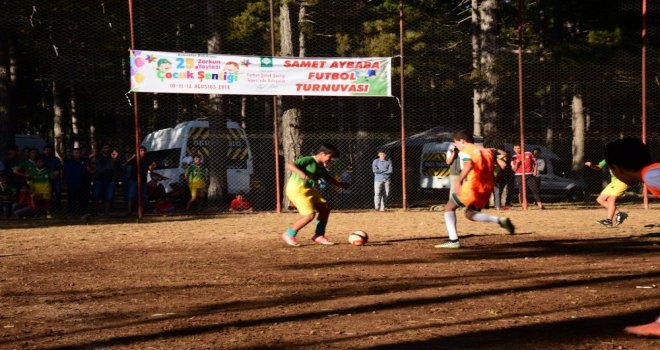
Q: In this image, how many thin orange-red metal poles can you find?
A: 5